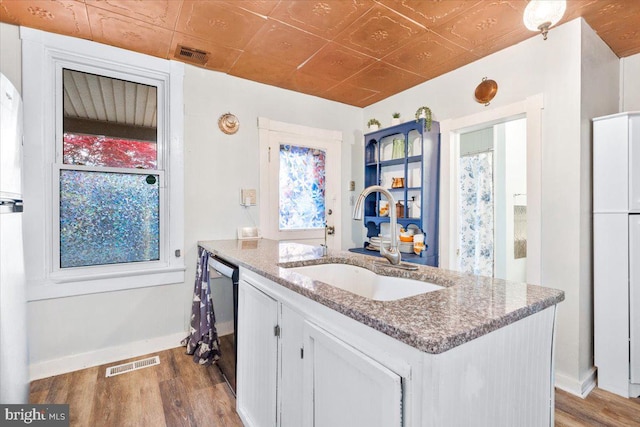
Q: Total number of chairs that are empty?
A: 0